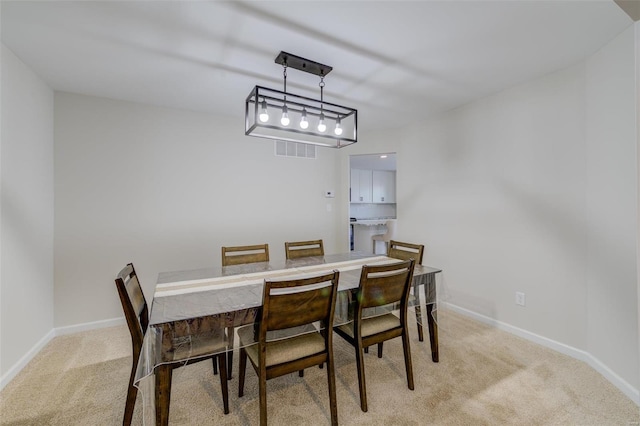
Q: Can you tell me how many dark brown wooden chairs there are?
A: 6